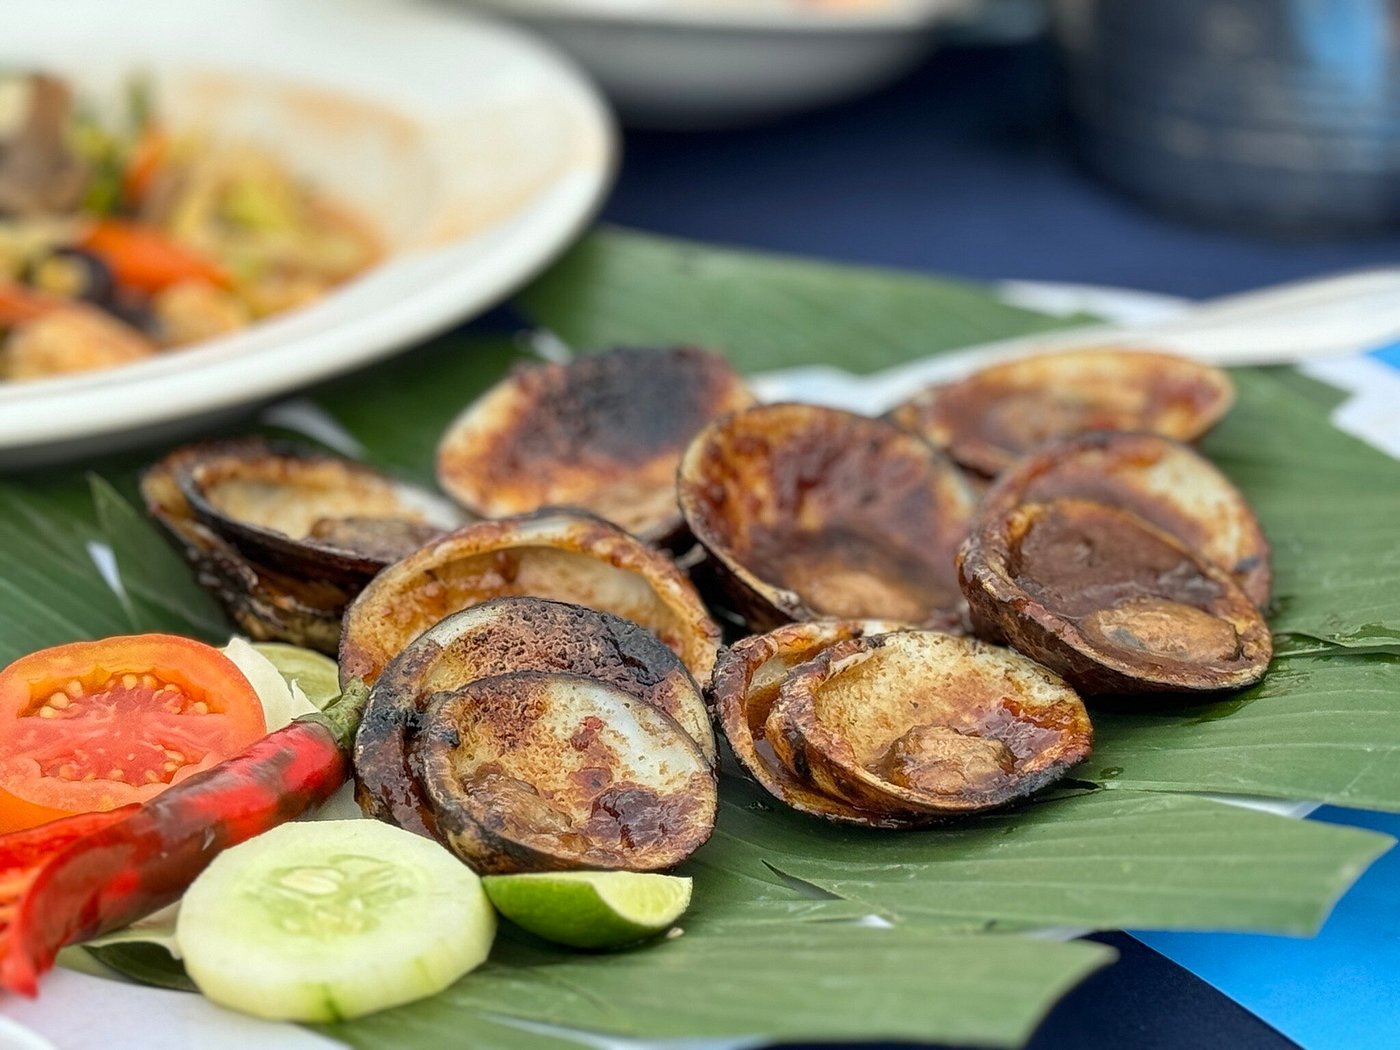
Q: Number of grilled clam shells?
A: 12